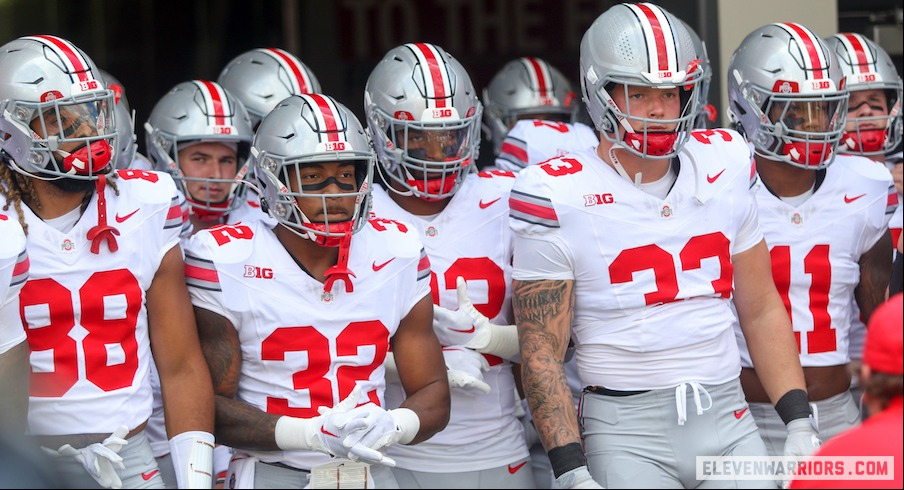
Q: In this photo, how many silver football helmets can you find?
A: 11